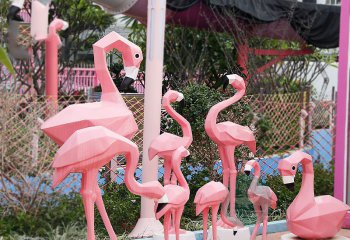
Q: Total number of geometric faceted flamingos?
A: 8